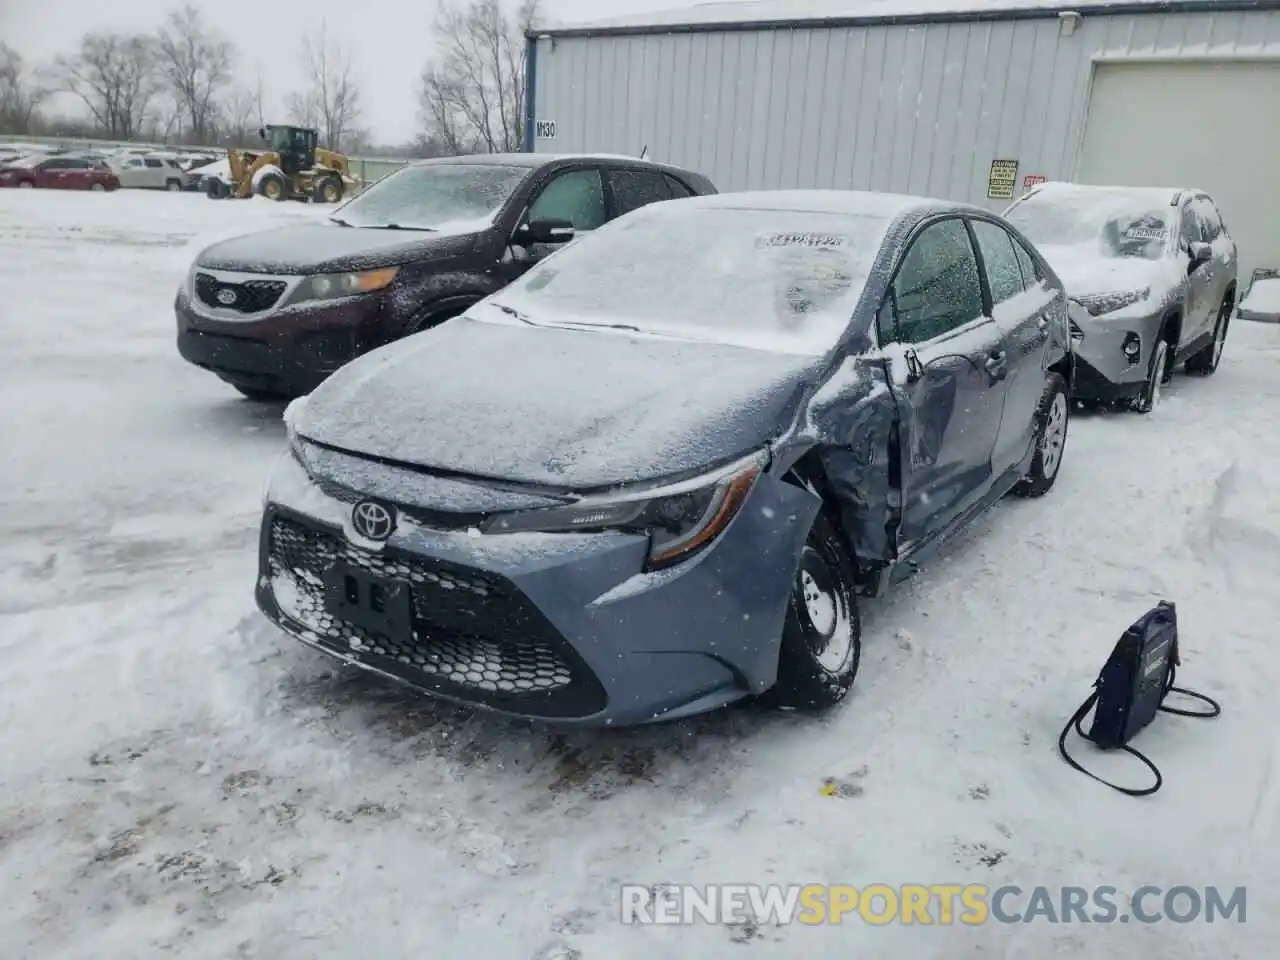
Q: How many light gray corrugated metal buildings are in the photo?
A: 1